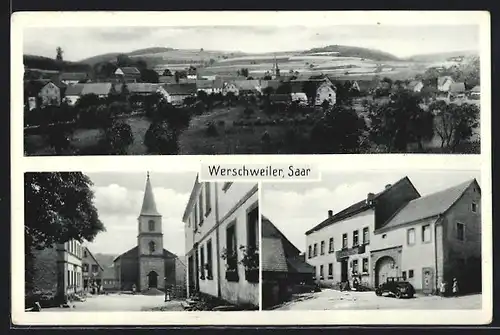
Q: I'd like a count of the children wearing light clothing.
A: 2